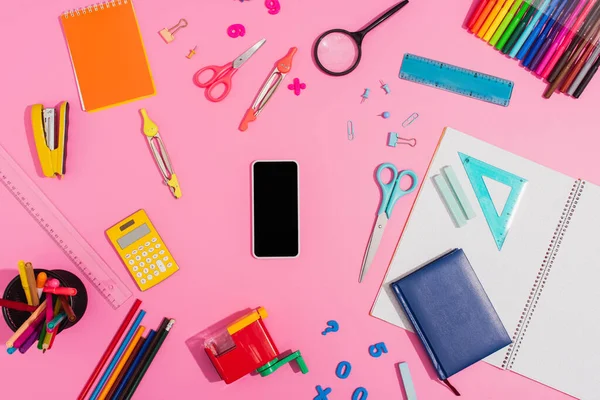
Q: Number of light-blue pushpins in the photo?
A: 3